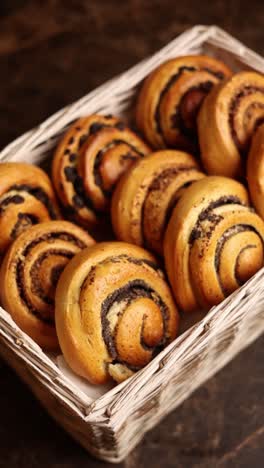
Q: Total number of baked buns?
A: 9